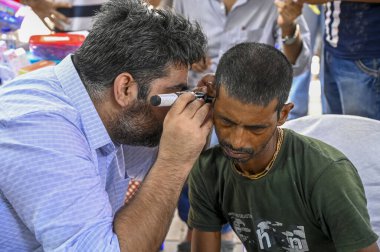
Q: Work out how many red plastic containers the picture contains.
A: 1